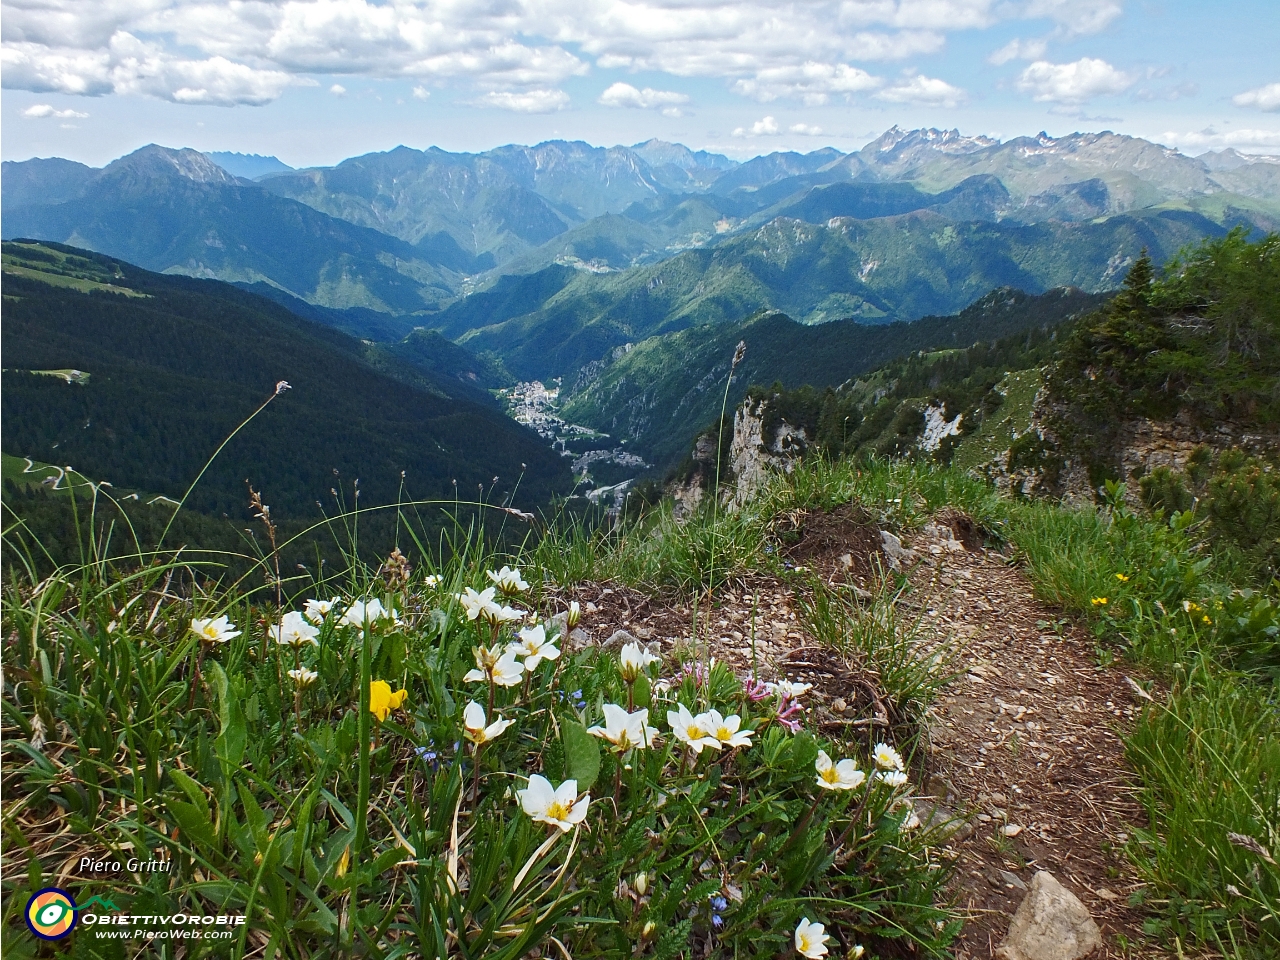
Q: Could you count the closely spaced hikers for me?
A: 0